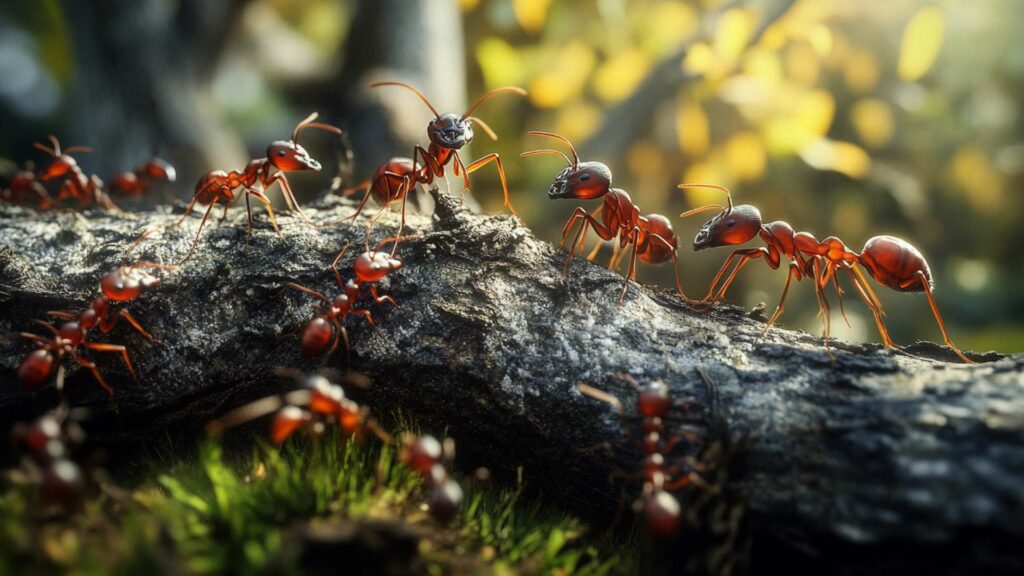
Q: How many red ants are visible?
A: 13